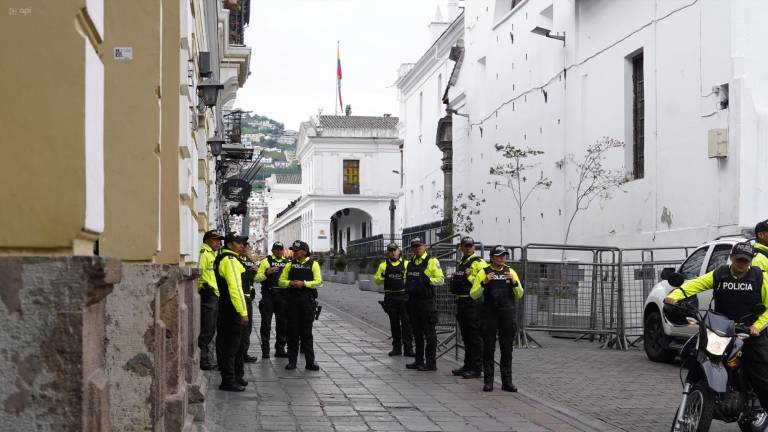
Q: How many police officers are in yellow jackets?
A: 11